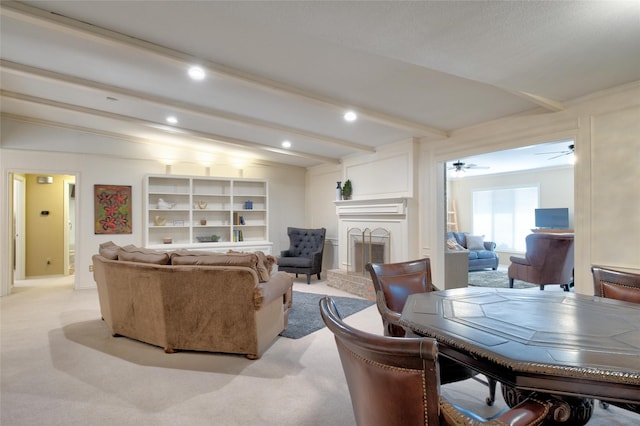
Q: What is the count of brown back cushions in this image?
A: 3